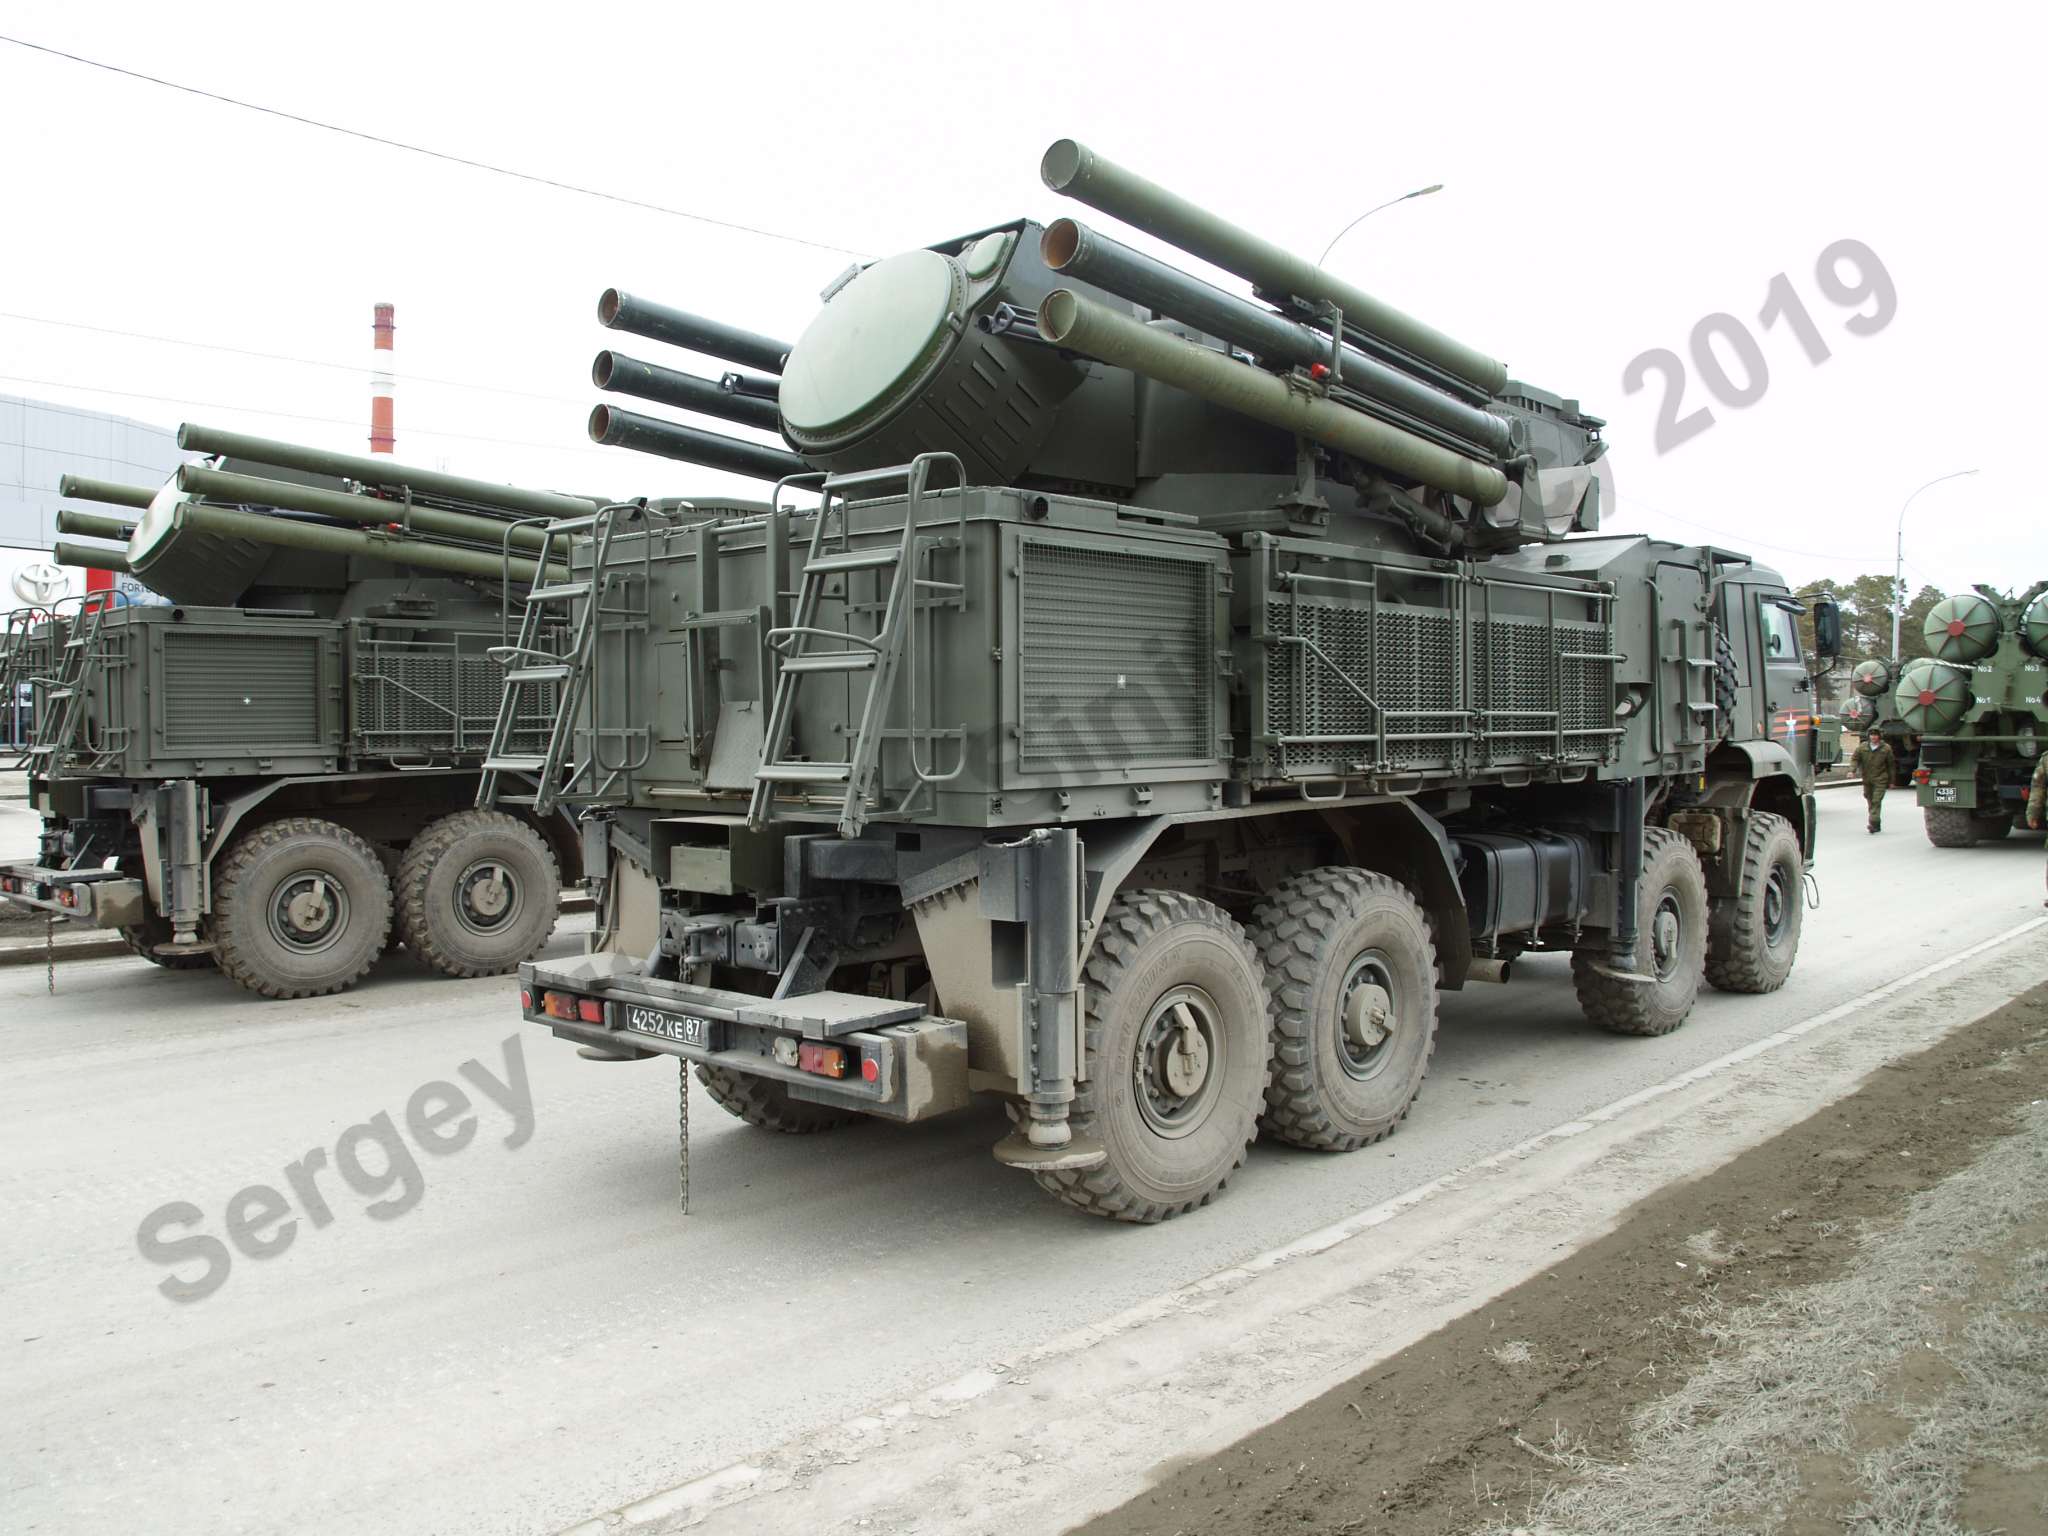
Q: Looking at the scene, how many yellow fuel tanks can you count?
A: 0